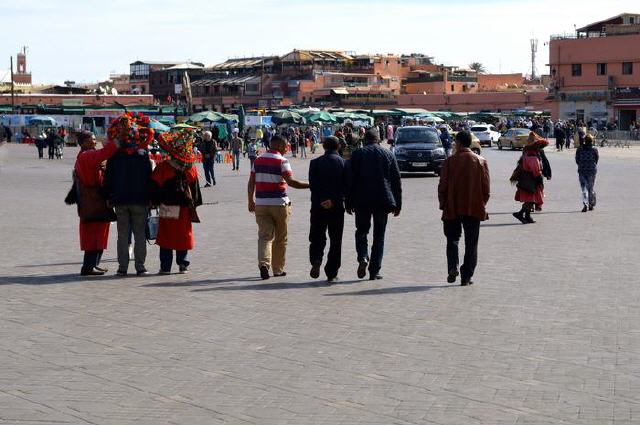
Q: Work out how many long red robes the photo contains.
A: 3